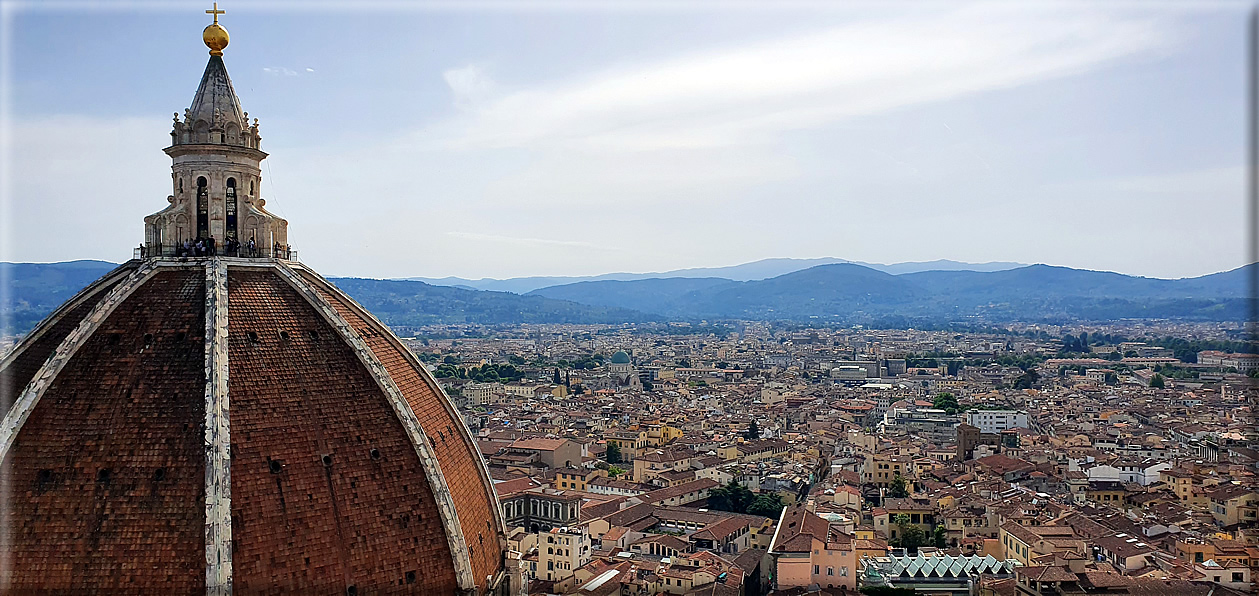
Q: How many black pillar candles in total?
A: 0